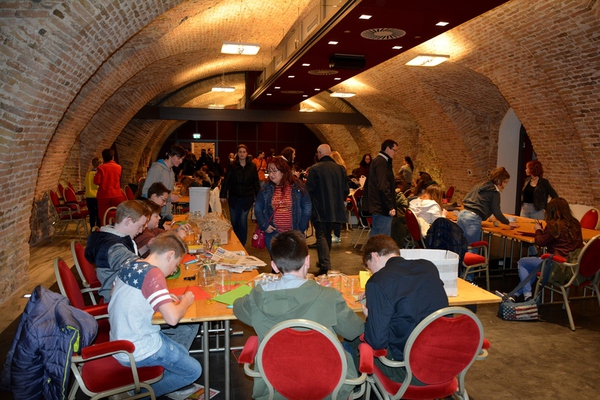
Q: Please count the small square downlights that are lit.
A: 11